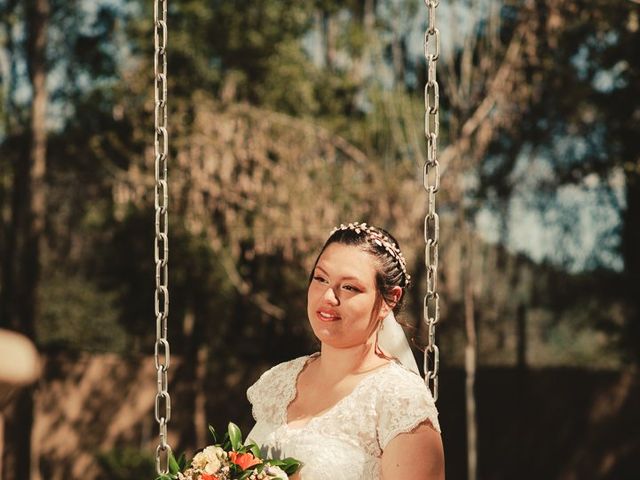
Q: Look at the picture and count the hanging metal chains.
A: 2